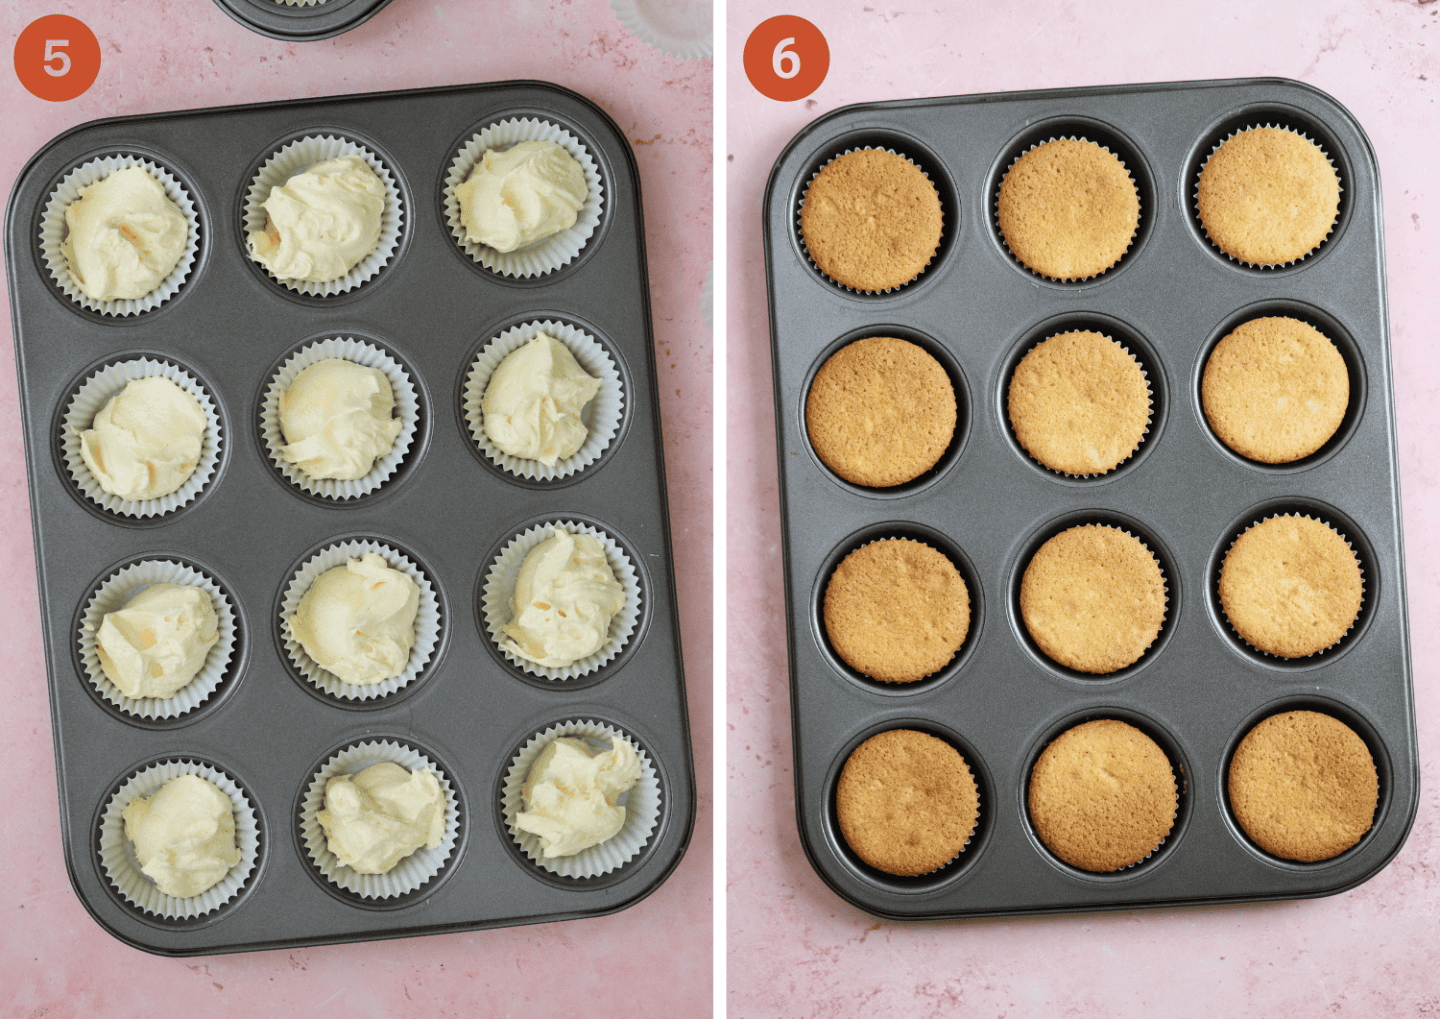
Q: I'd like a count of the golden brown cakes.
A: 12